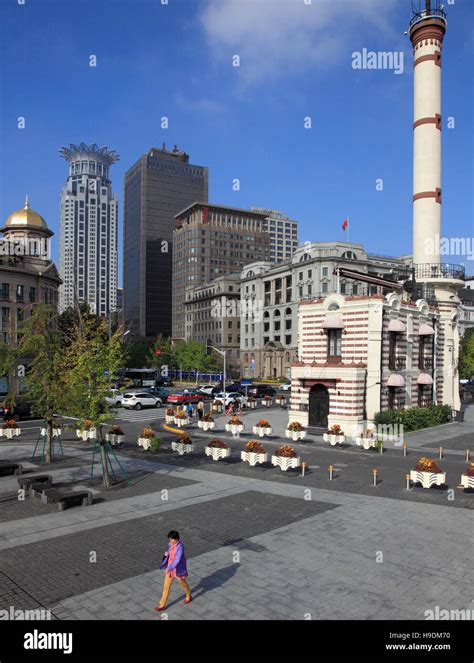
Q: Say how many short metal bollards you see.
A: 8